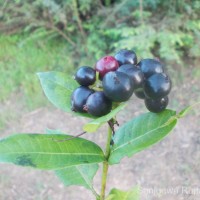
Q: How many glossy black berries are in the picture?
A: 10